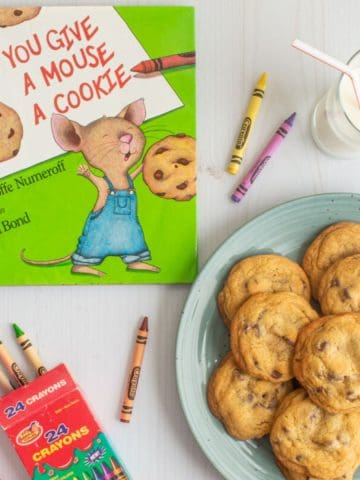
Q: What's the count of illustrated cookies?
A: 3